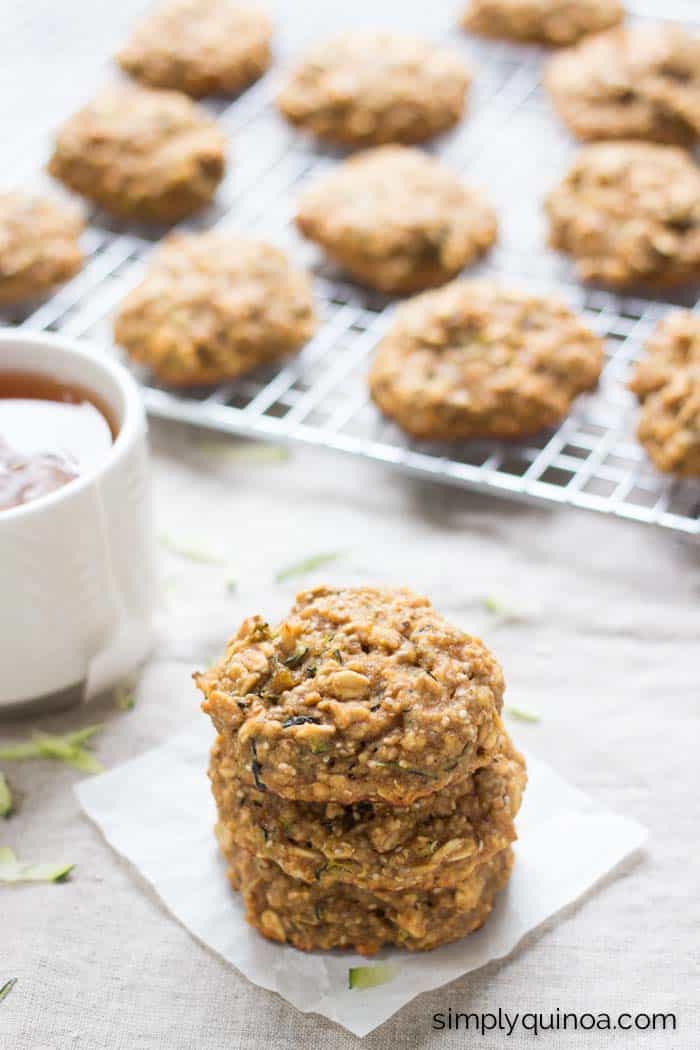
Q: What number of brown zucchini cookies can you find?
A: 14